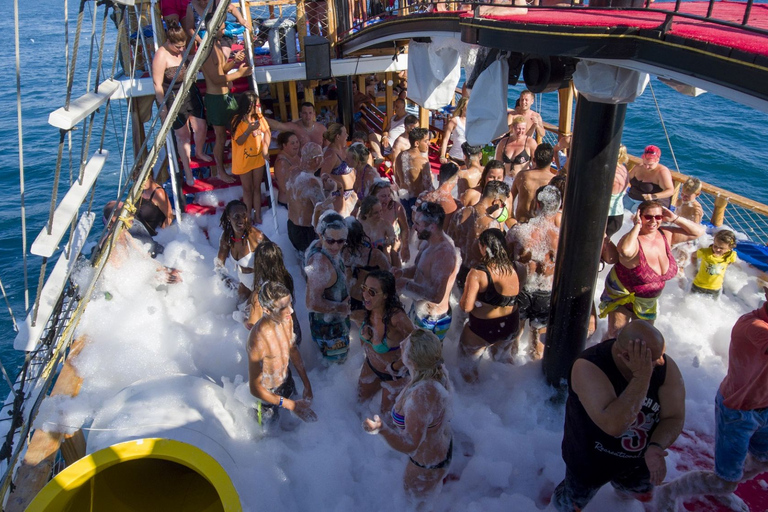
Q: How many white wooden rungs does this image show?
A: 3